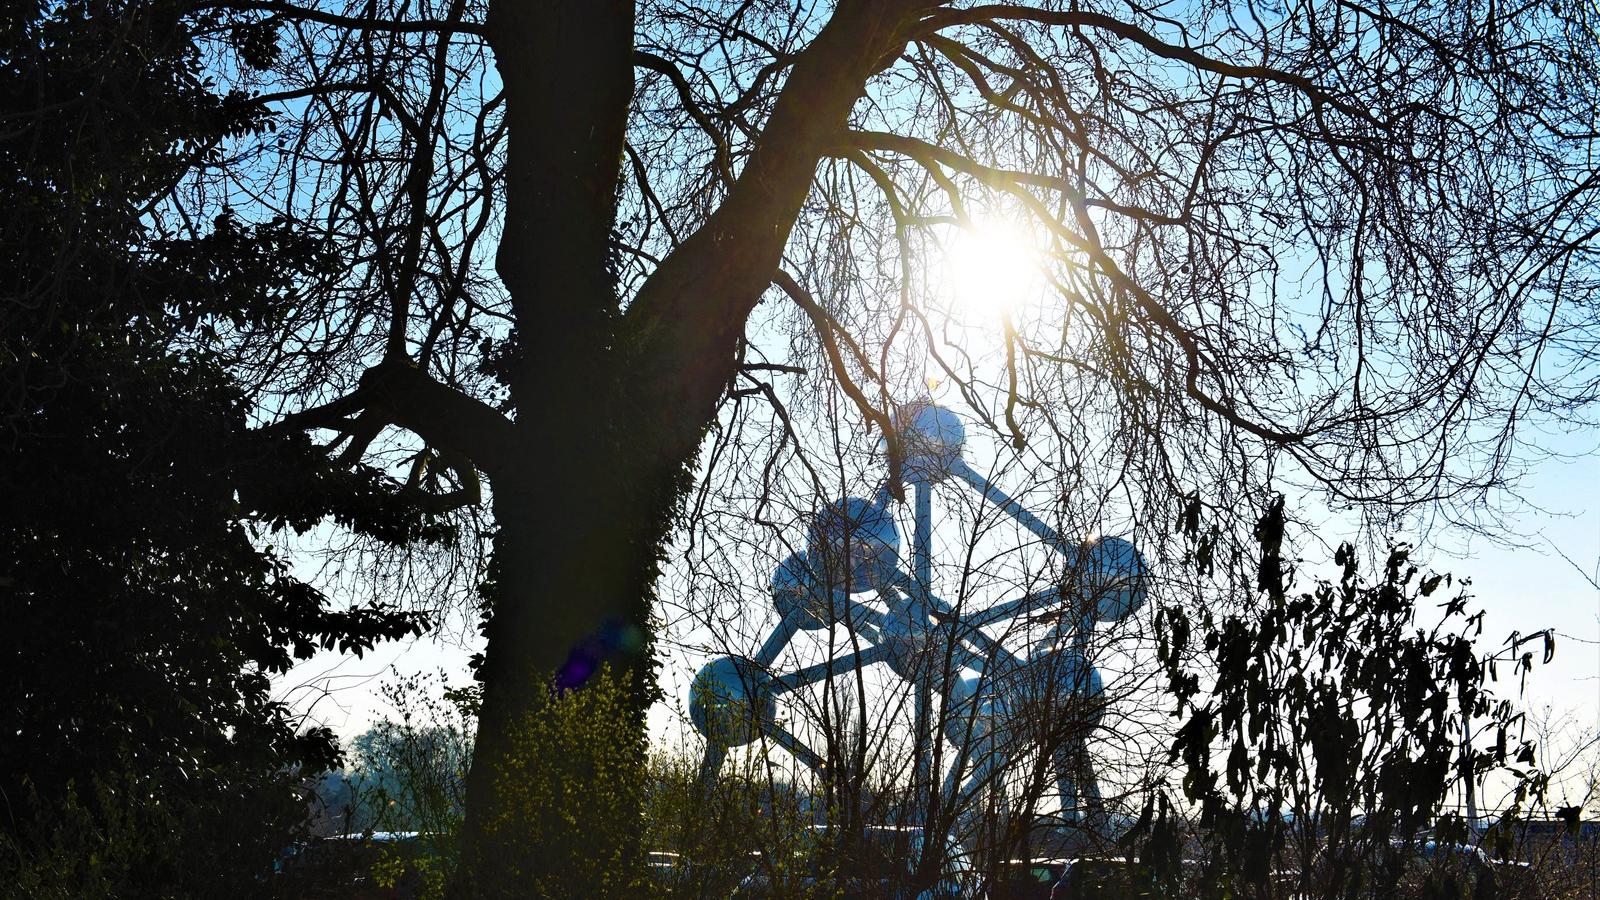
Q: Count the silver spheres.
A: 8